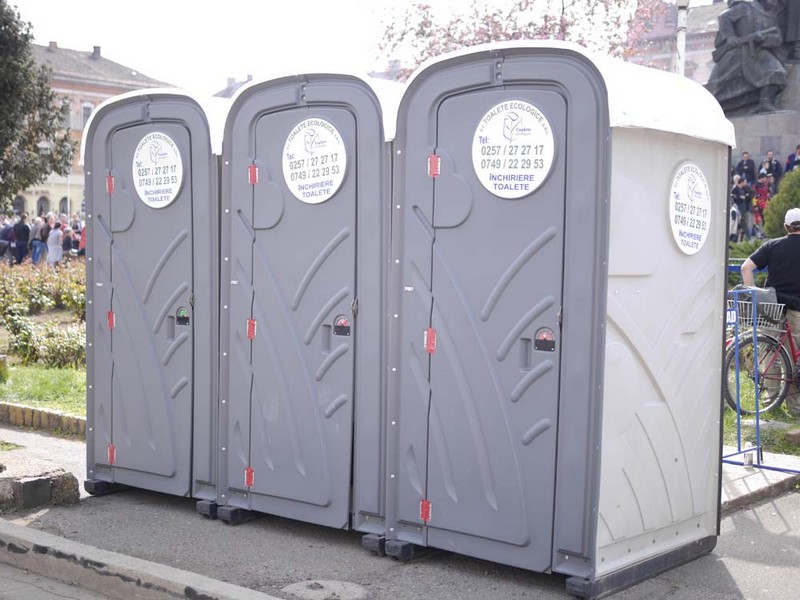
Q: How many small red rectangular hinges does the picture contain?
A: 9